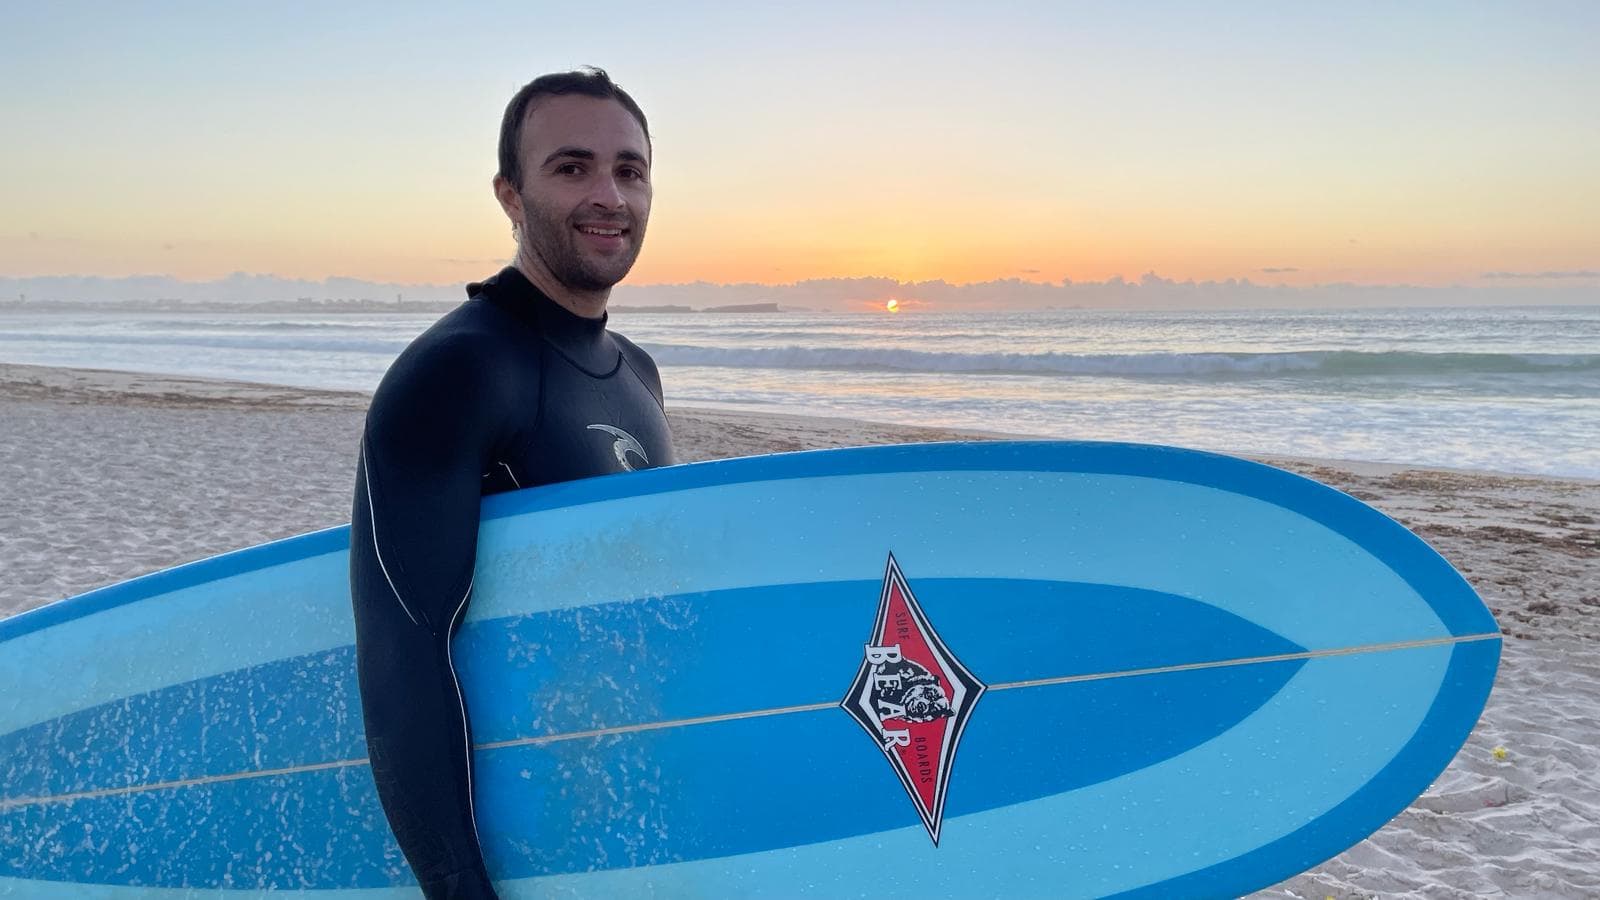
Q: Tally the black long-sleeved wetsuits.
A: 1